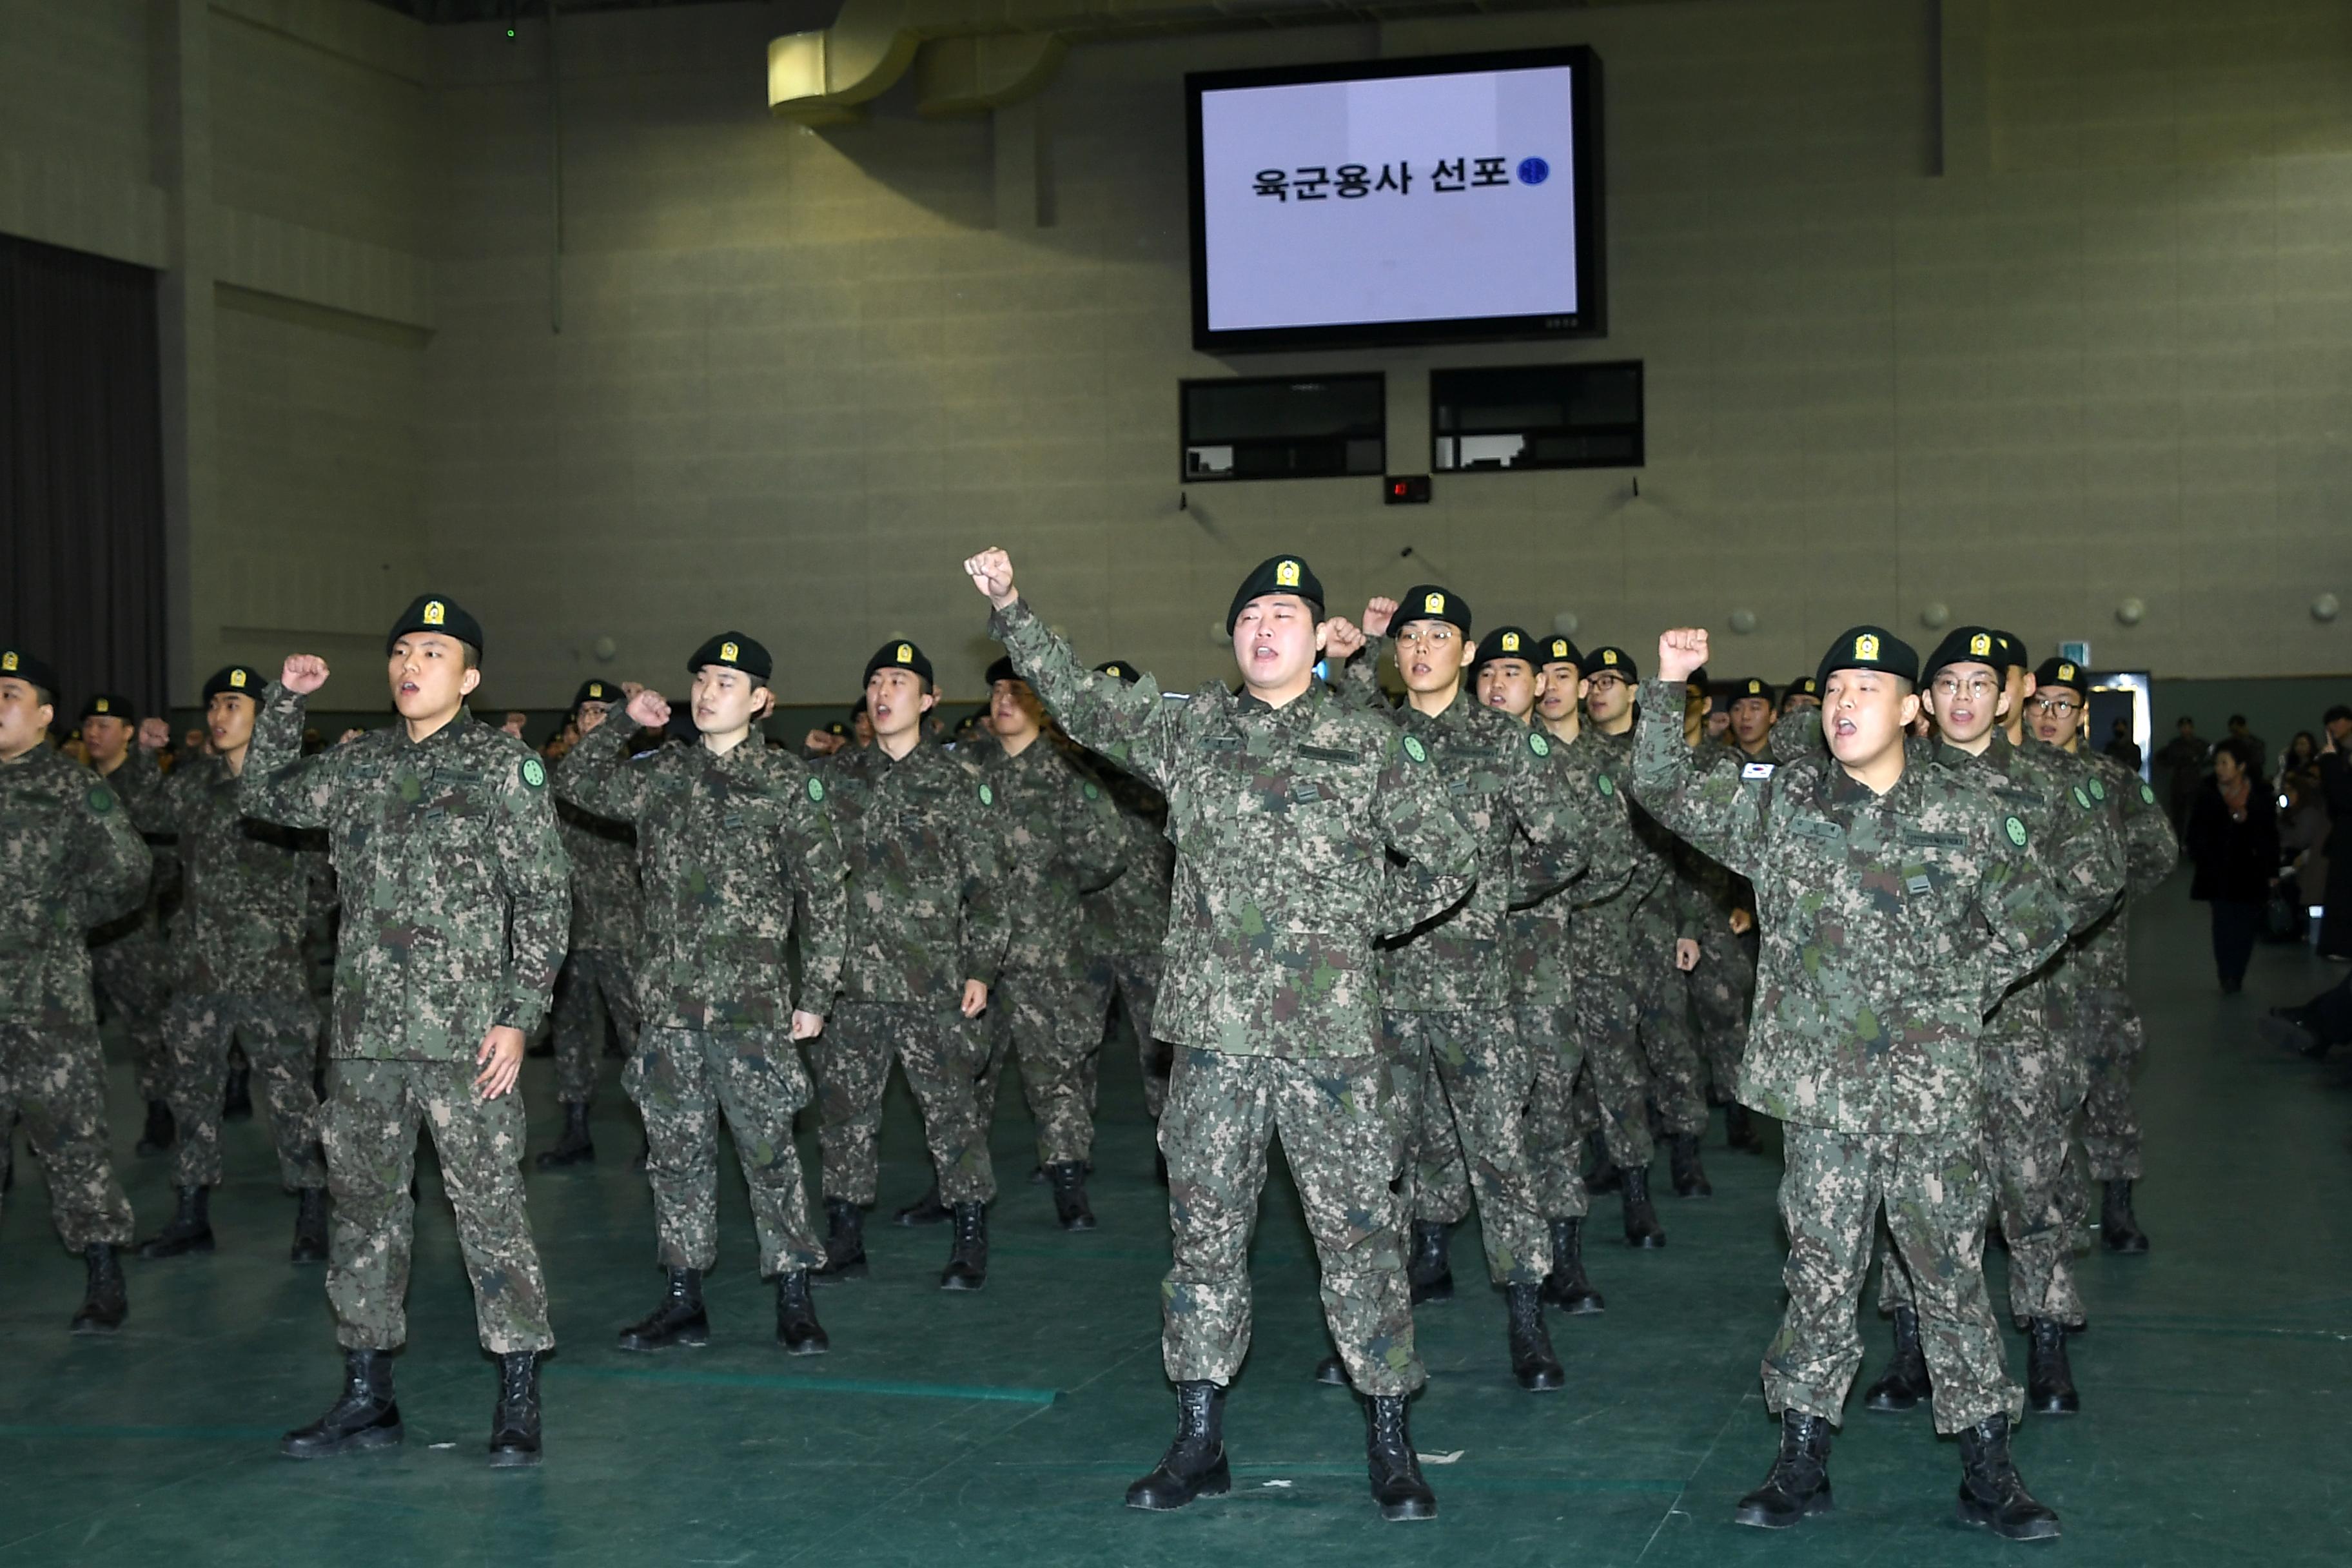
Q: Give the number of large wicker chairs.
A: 0